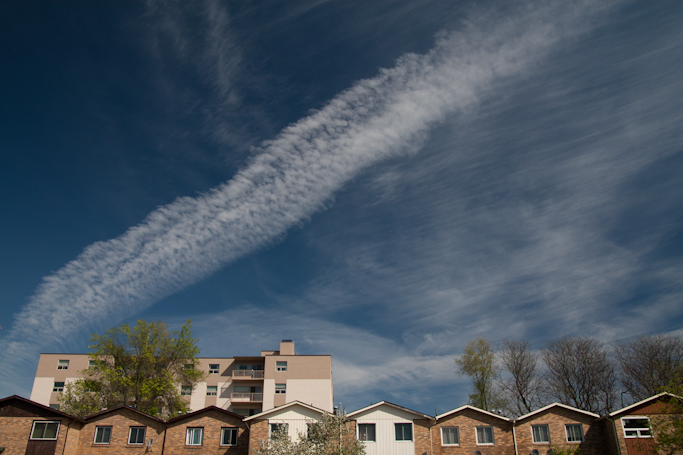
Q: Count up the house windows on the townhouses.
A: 14